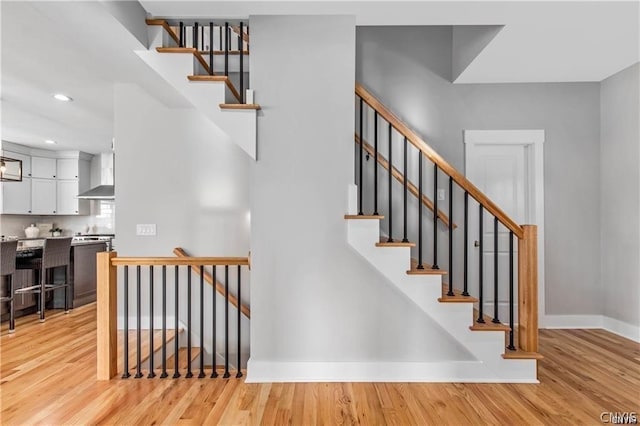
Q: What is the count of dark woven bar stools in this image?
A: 2